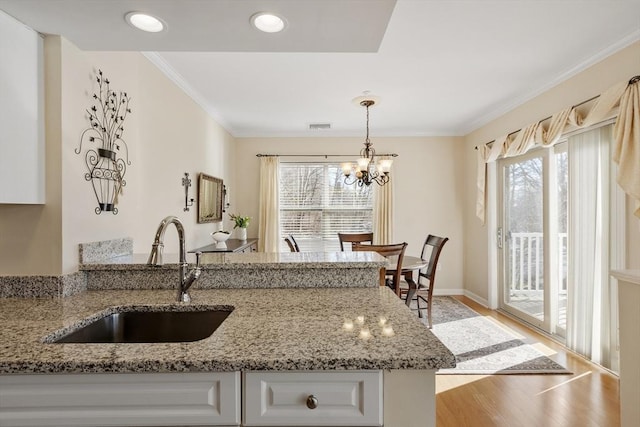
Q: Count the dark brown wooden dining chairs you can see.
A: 4